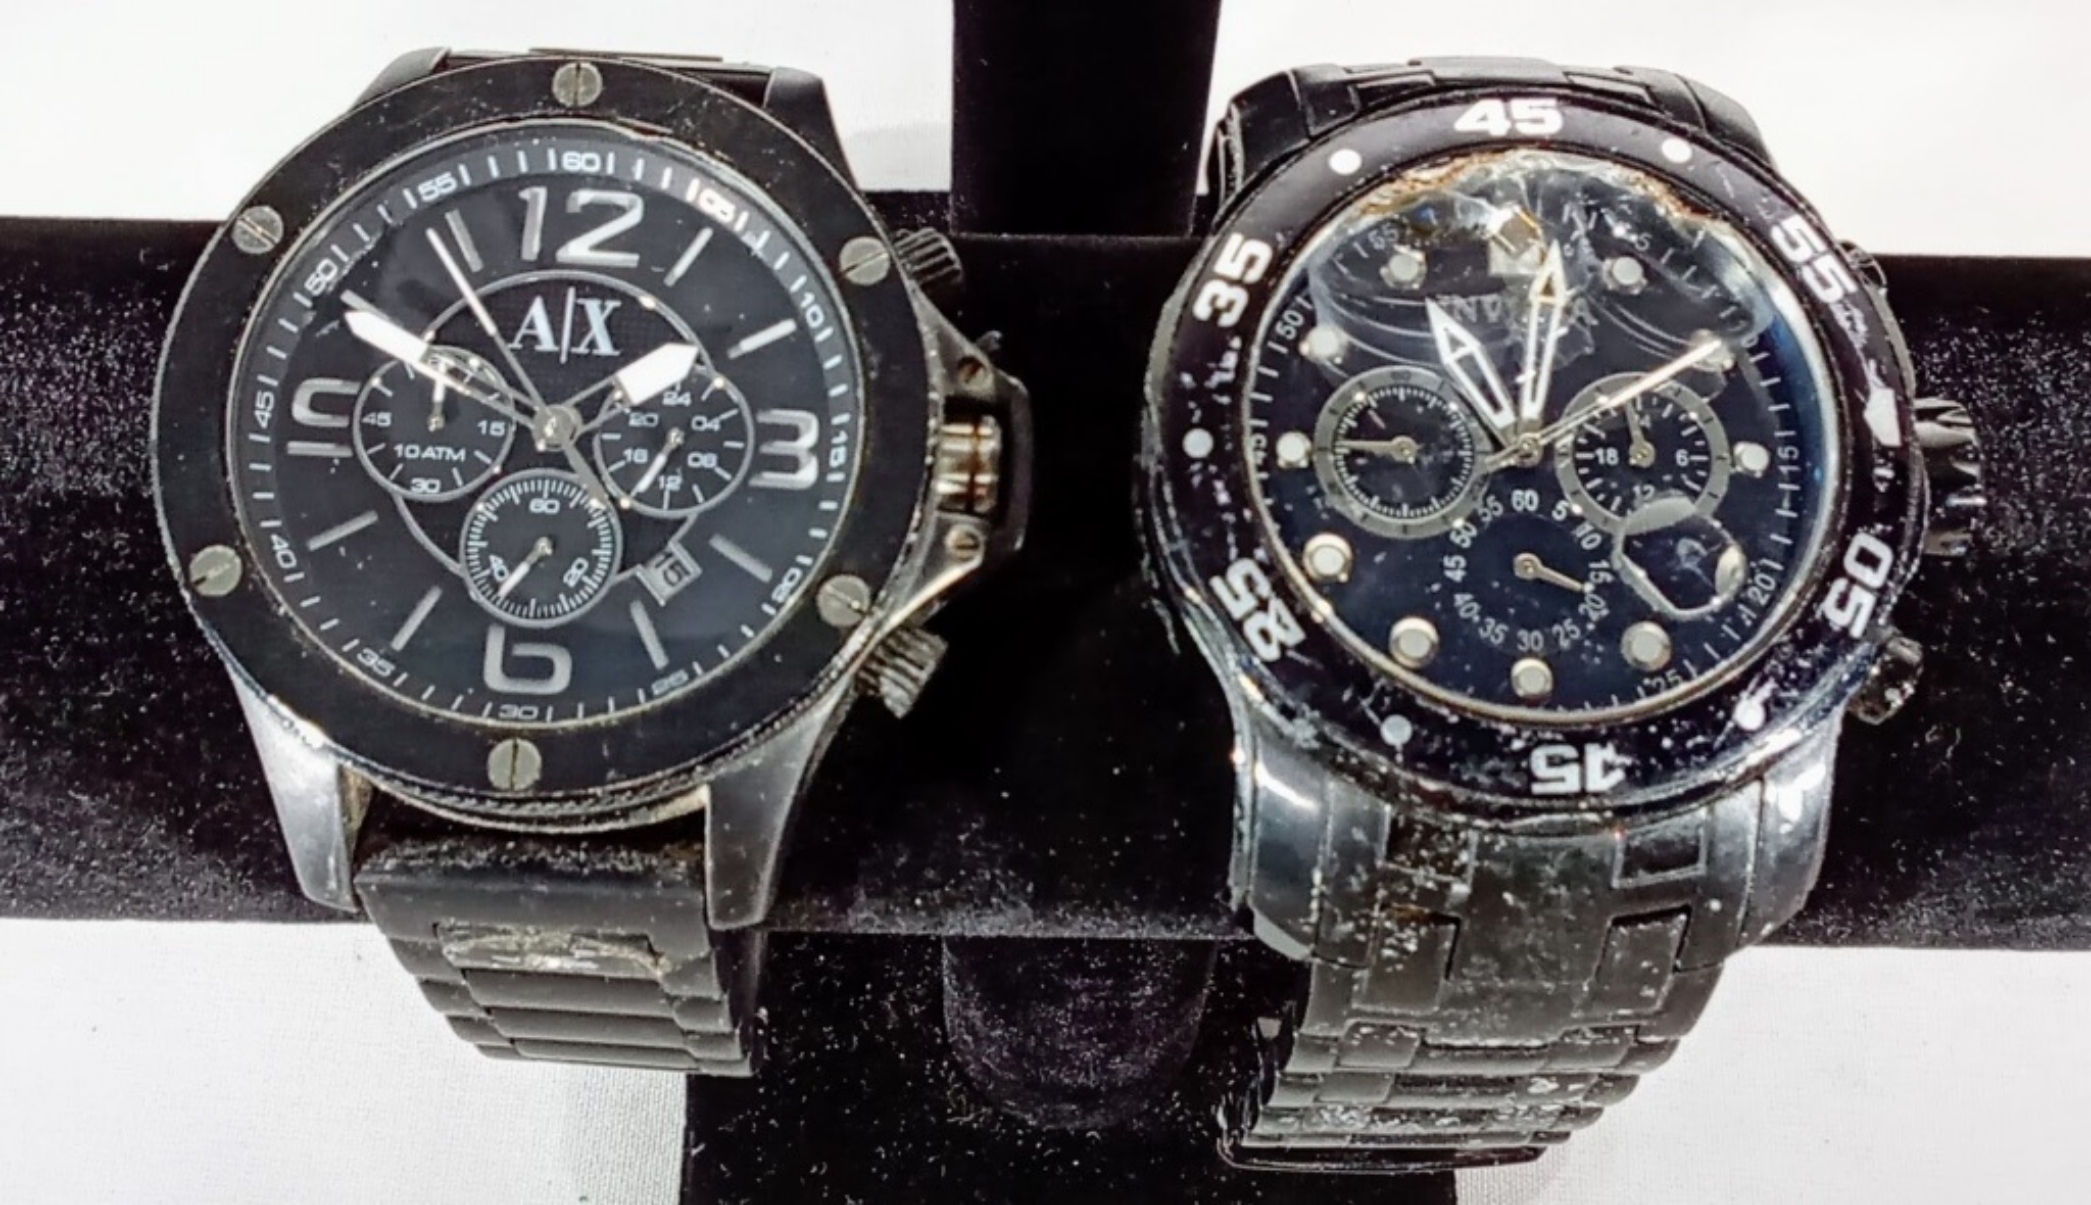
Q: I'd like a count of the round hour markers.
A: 10